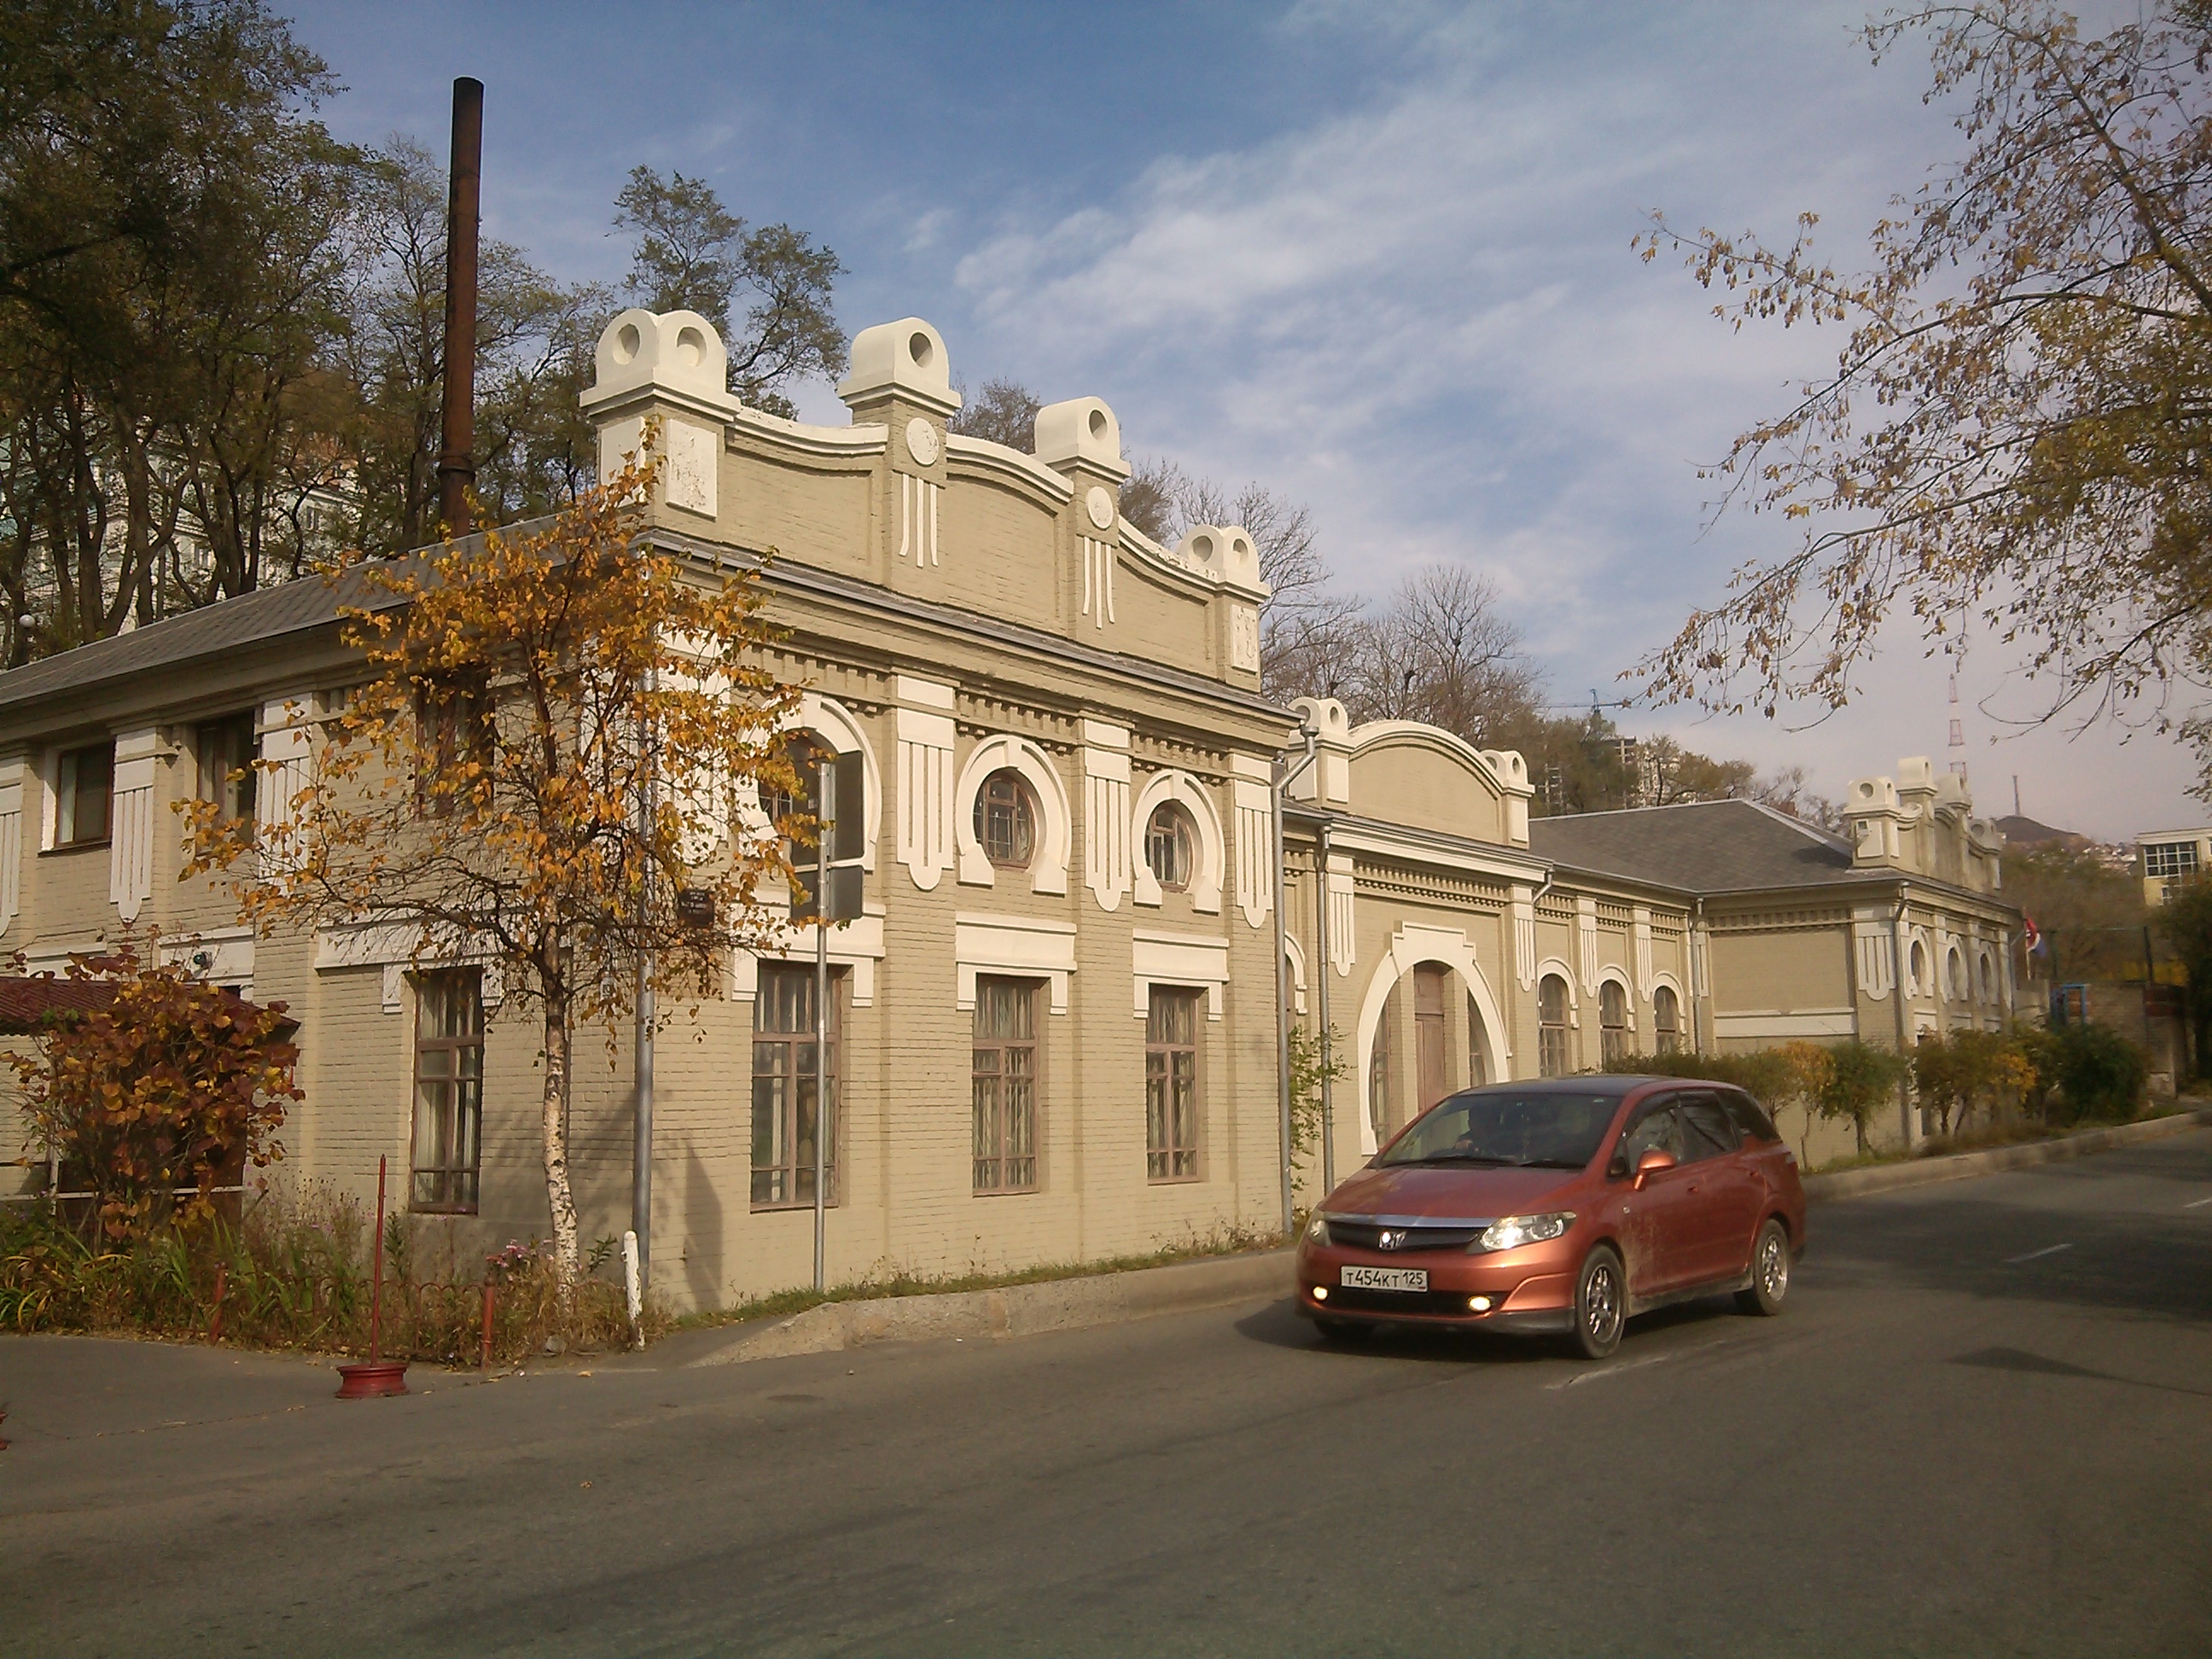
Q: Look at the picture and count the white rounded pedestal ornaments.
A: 10